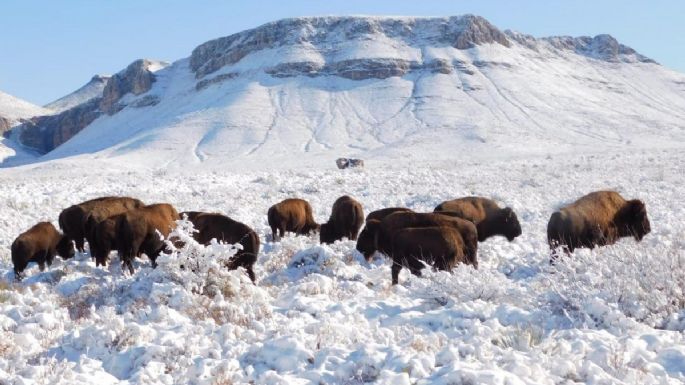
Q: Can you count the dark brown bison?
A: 12